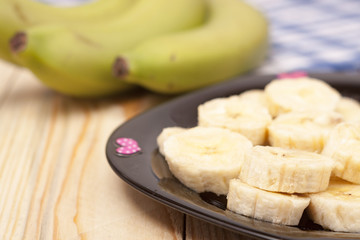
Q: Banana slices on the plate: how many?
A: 11